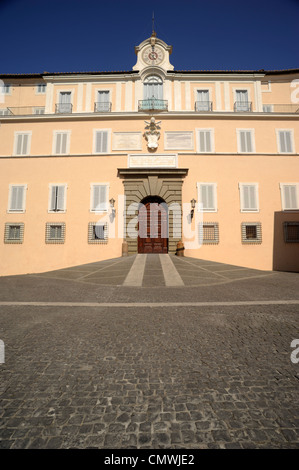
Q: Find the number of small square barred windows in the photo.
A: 6